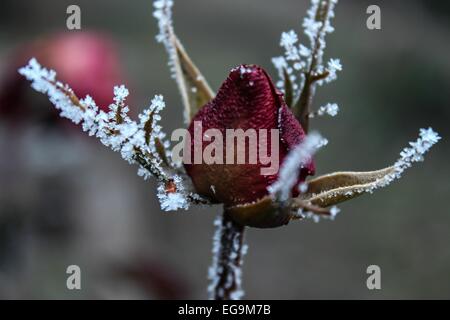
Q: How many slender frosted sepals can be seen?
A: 5